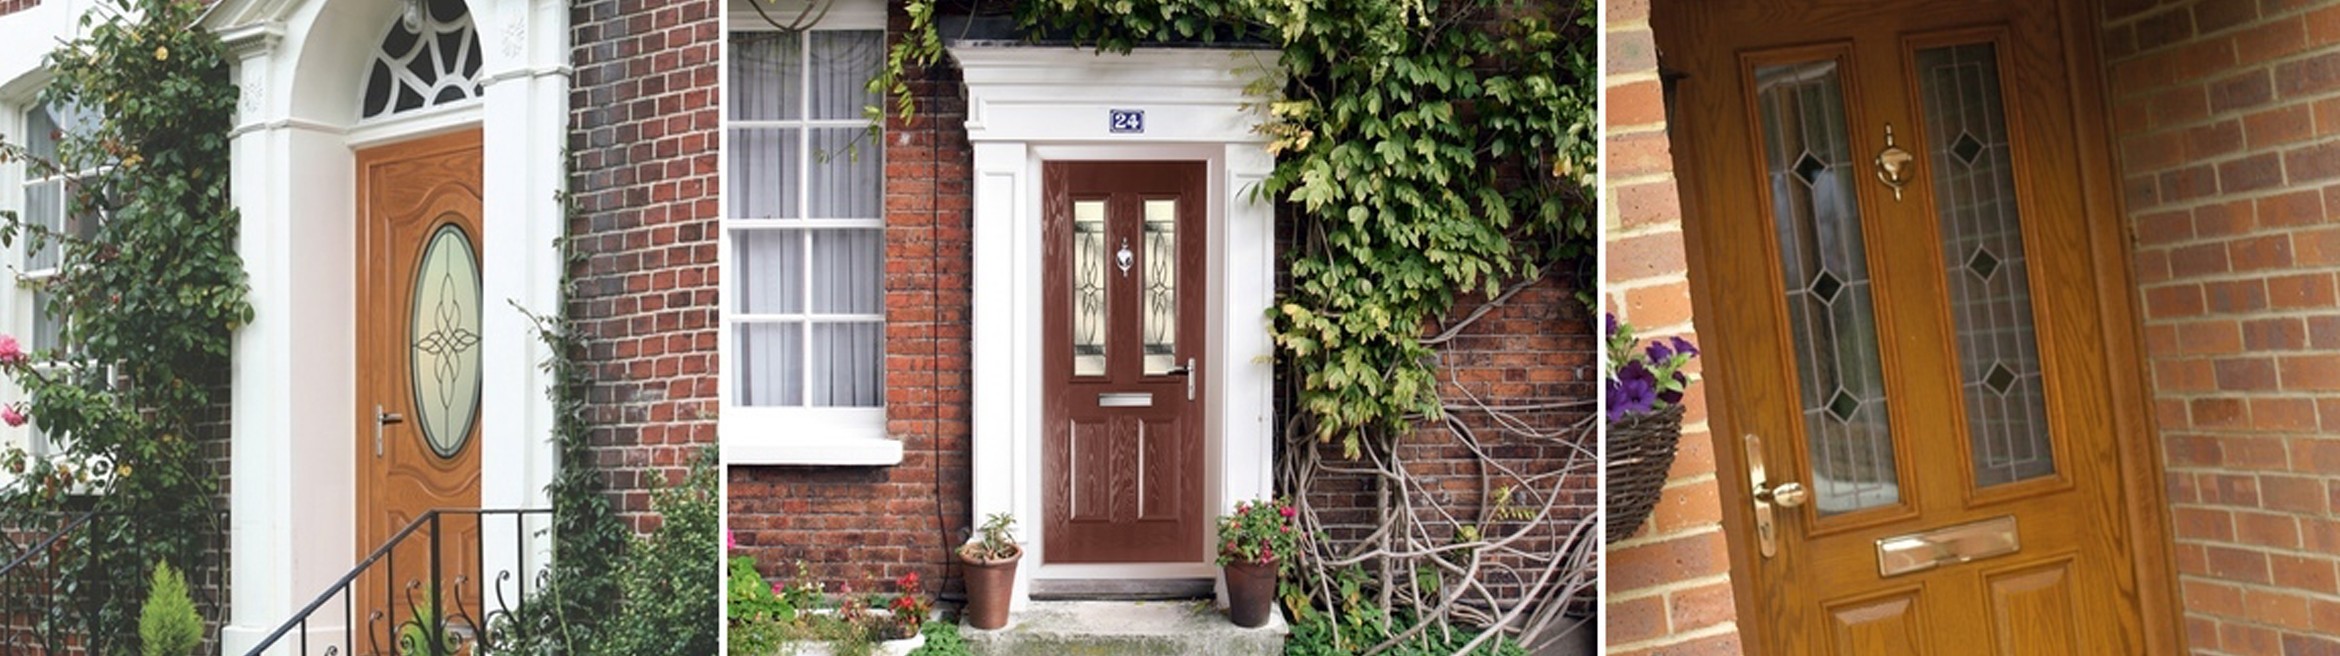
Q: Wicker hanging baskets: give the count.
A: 1